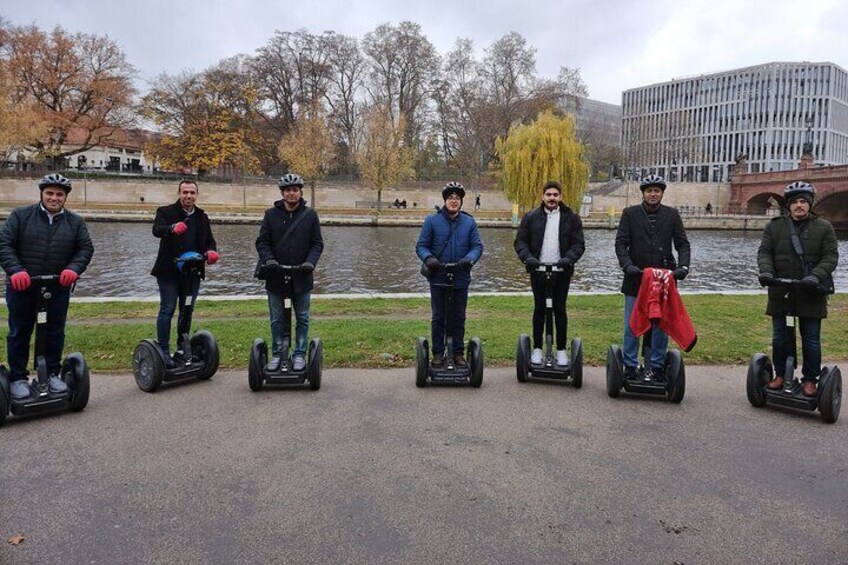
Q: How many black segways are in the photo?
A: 7